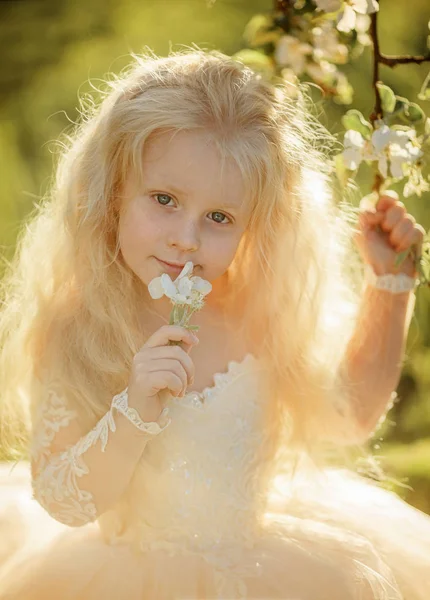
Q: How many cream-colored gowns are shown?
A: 1